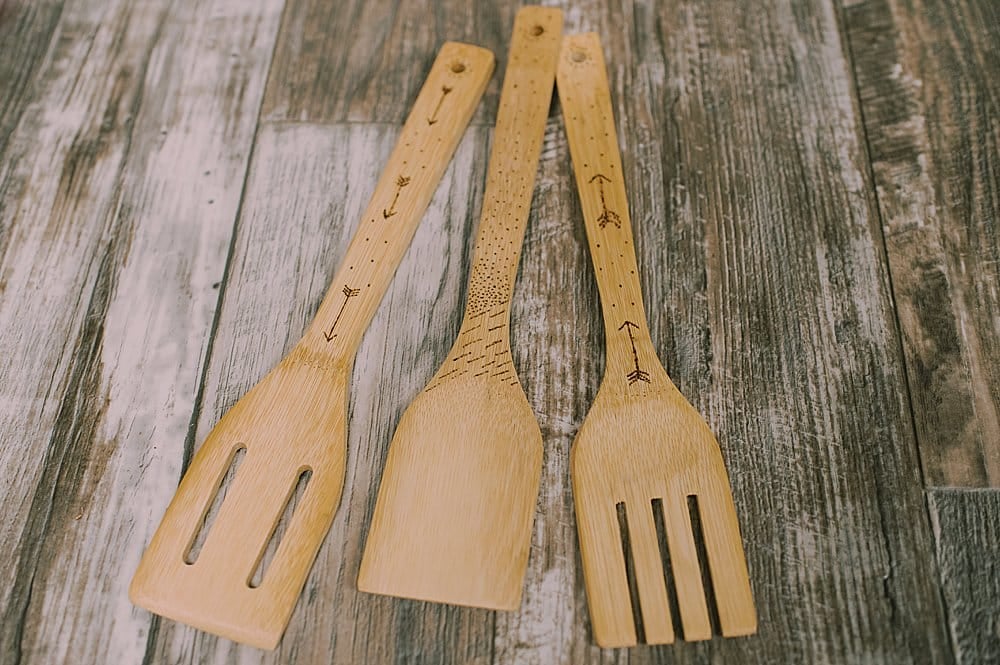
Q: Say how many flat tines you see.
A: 4